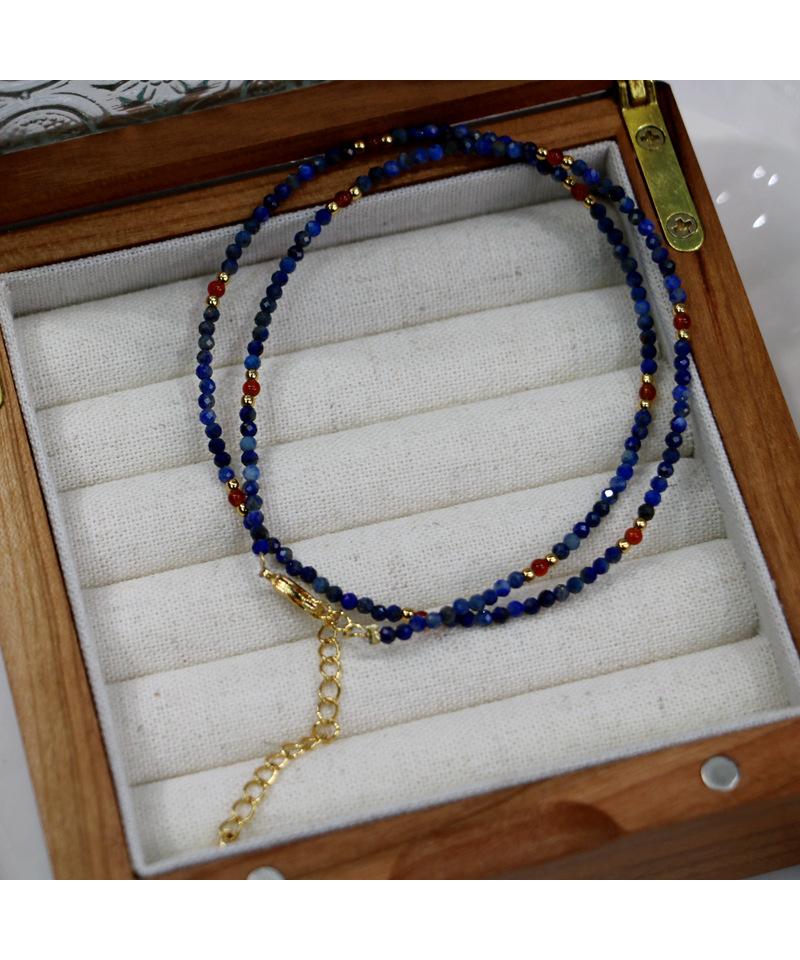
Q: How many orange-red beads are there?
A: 12